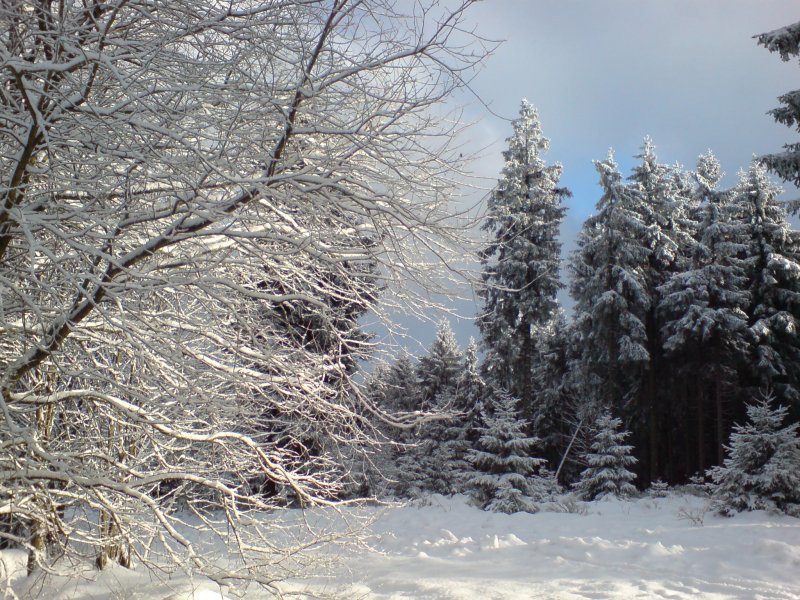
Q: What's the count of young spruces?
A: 3